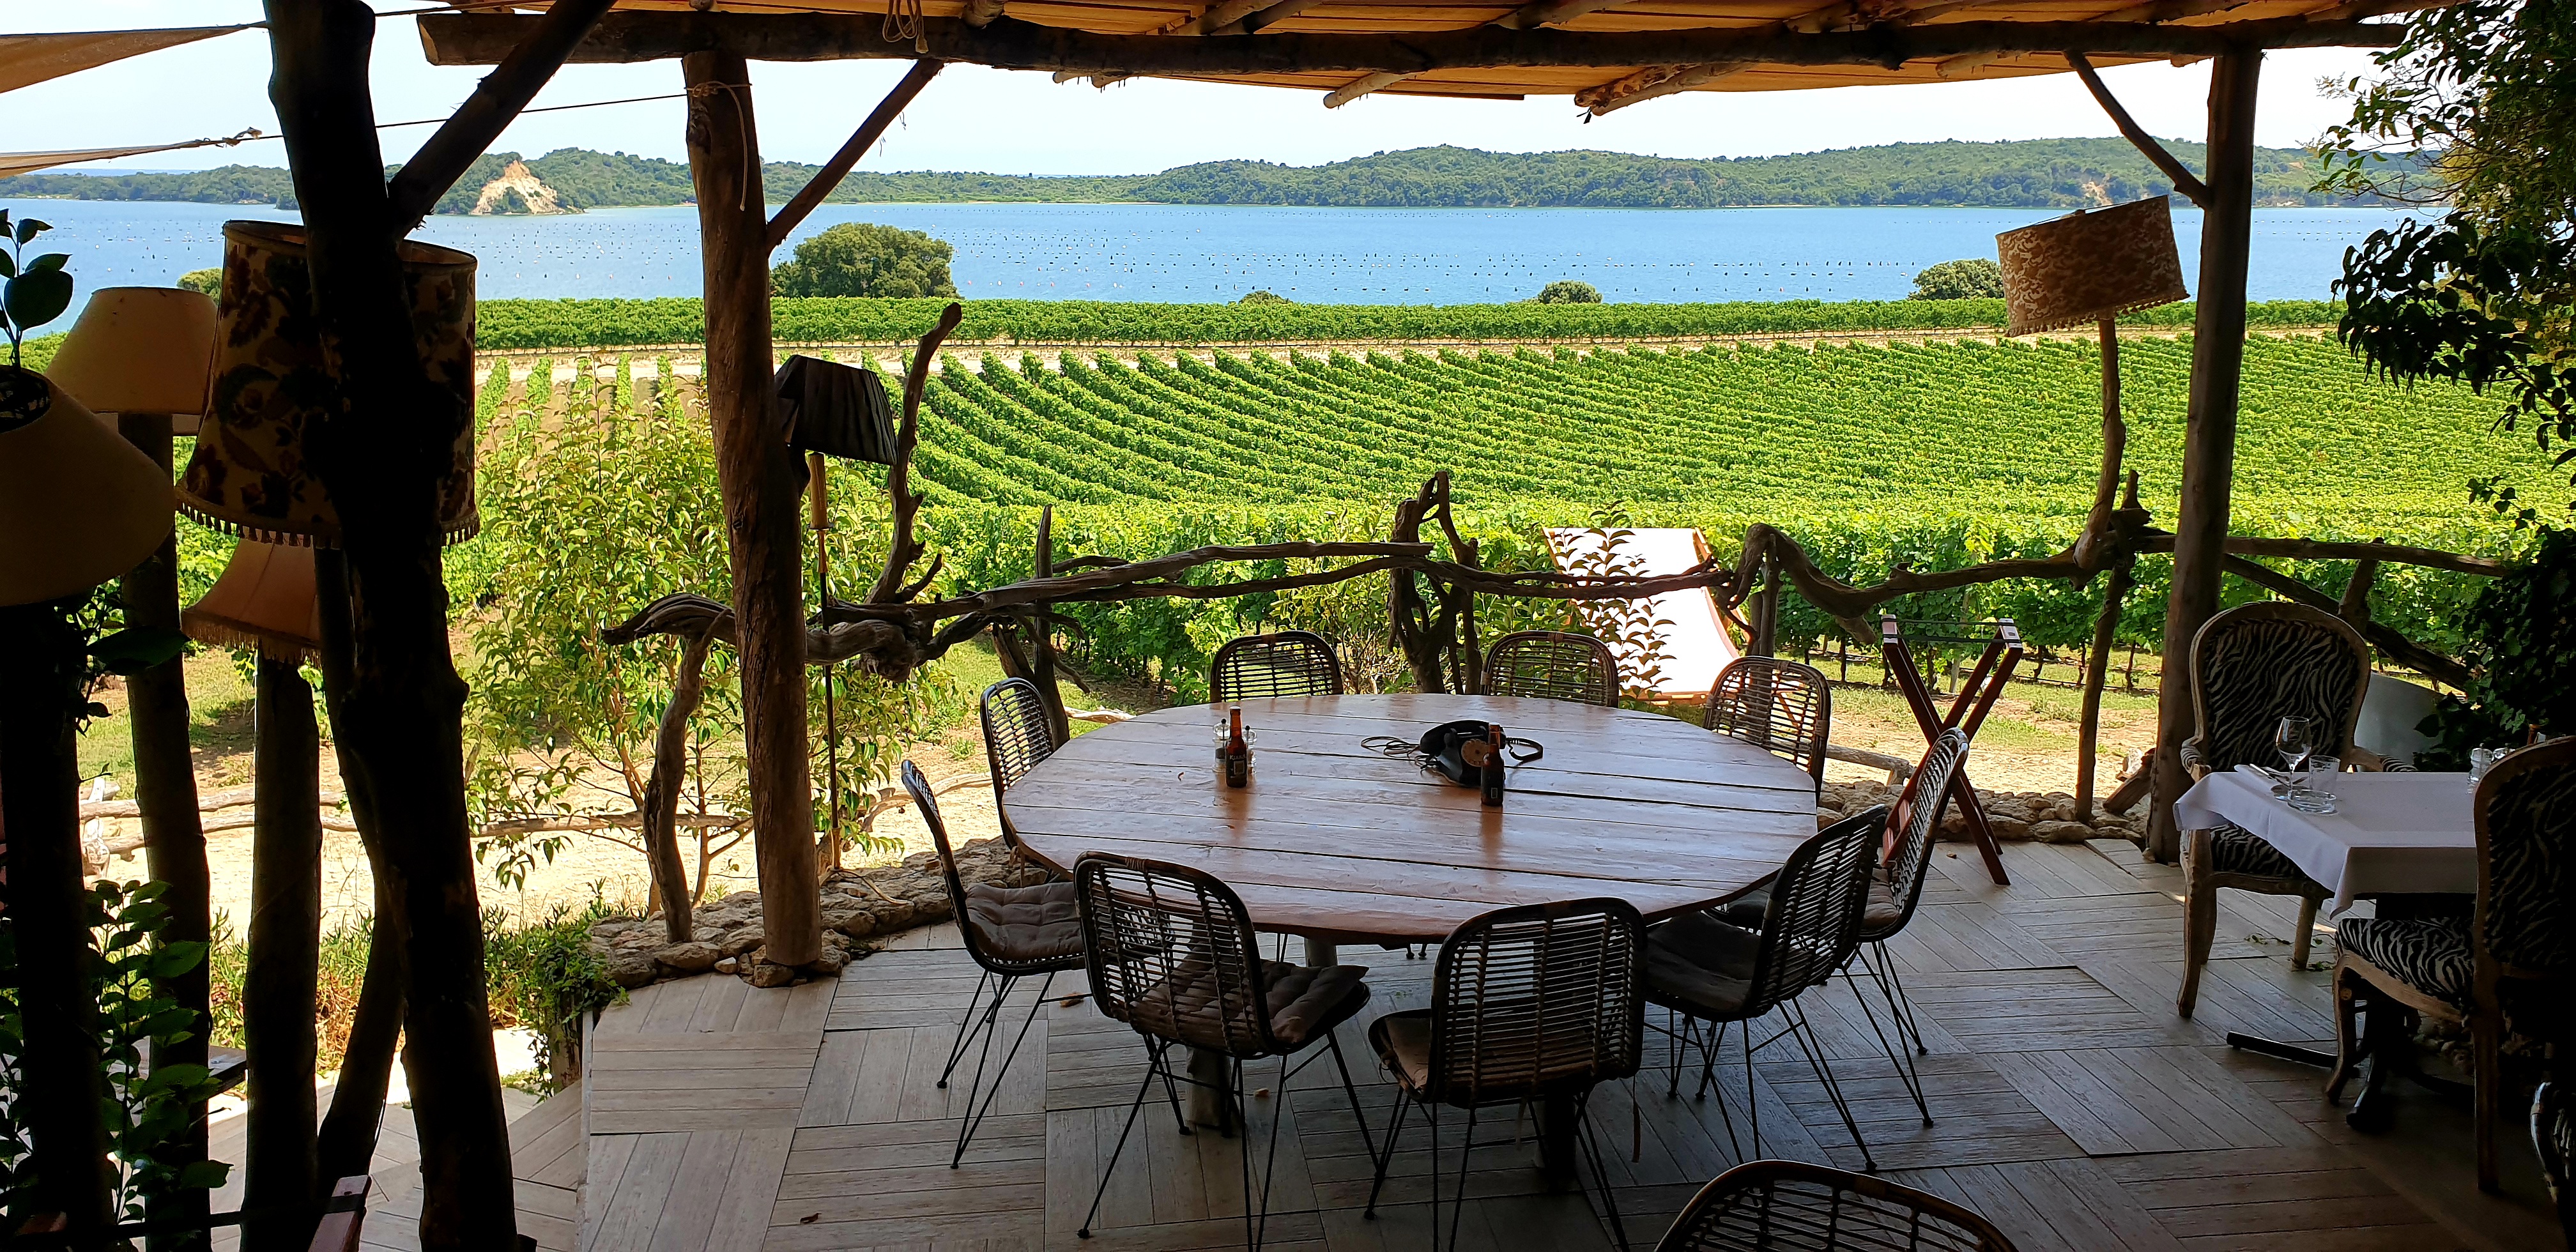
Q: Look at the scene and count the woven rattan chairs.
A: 10